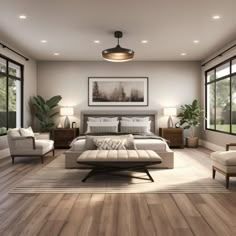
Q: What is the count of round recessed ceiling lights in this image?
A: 8